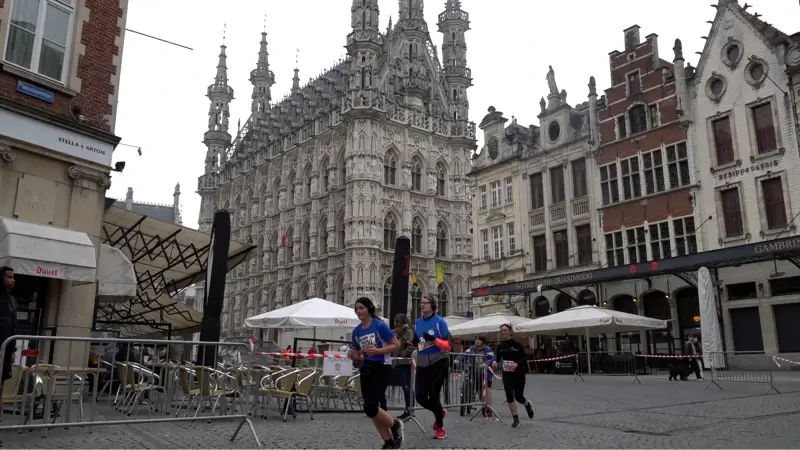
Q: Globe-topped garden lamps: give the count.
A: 0